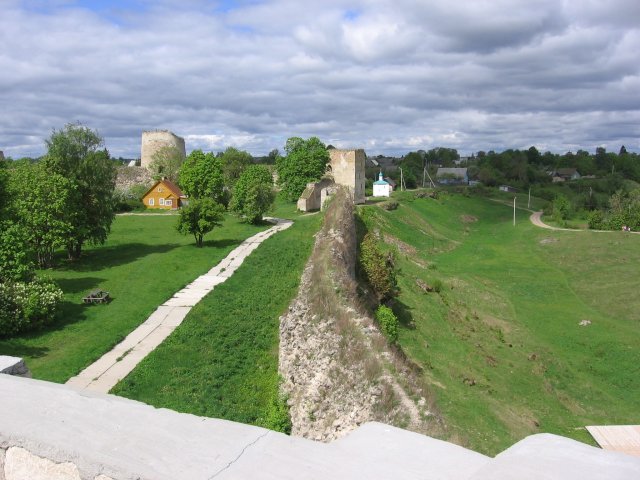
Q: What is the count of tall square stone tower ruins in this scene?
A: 1